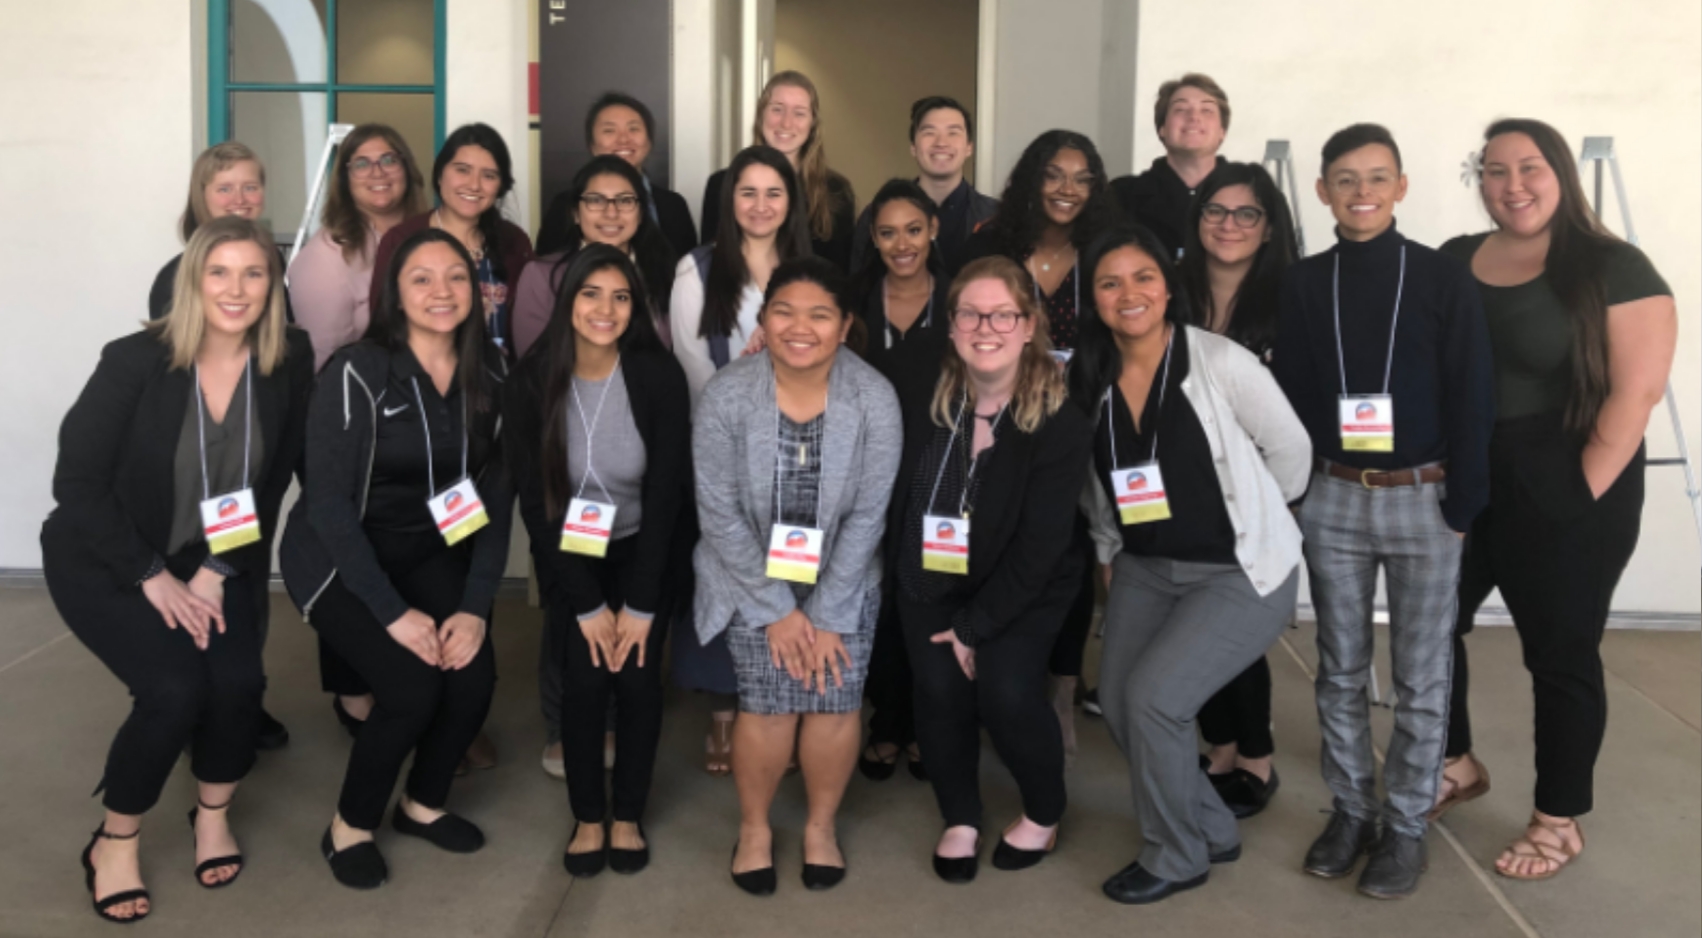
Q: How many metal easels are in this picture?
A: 3